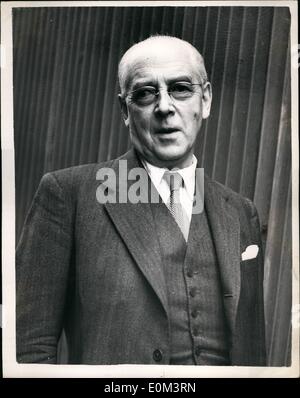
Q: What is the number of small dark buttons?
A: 6